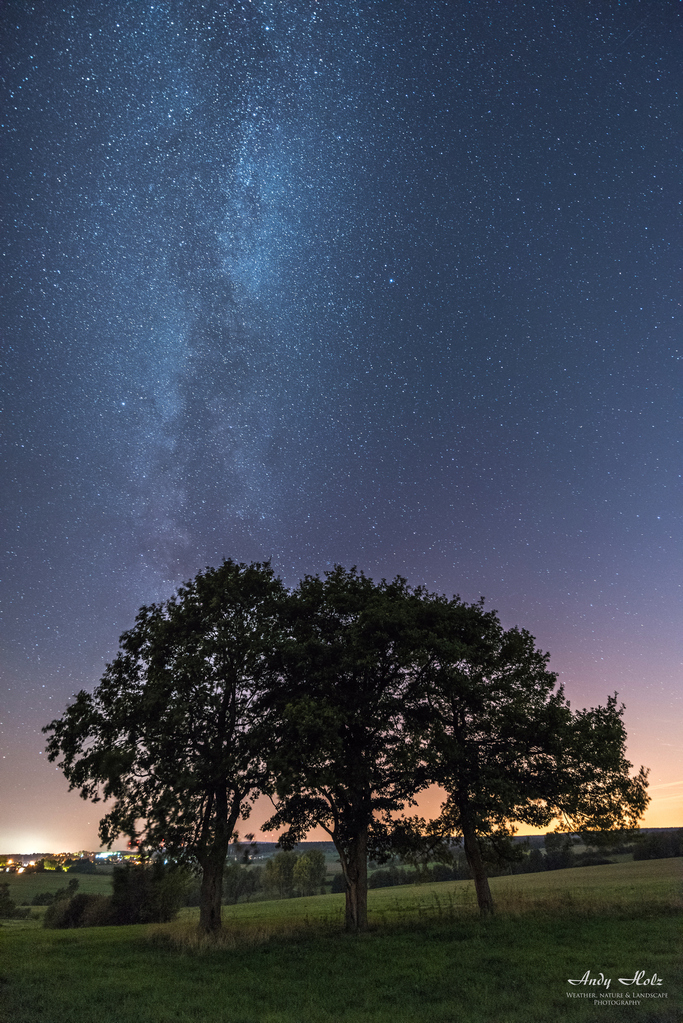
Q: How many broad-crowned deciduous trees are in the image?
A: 3